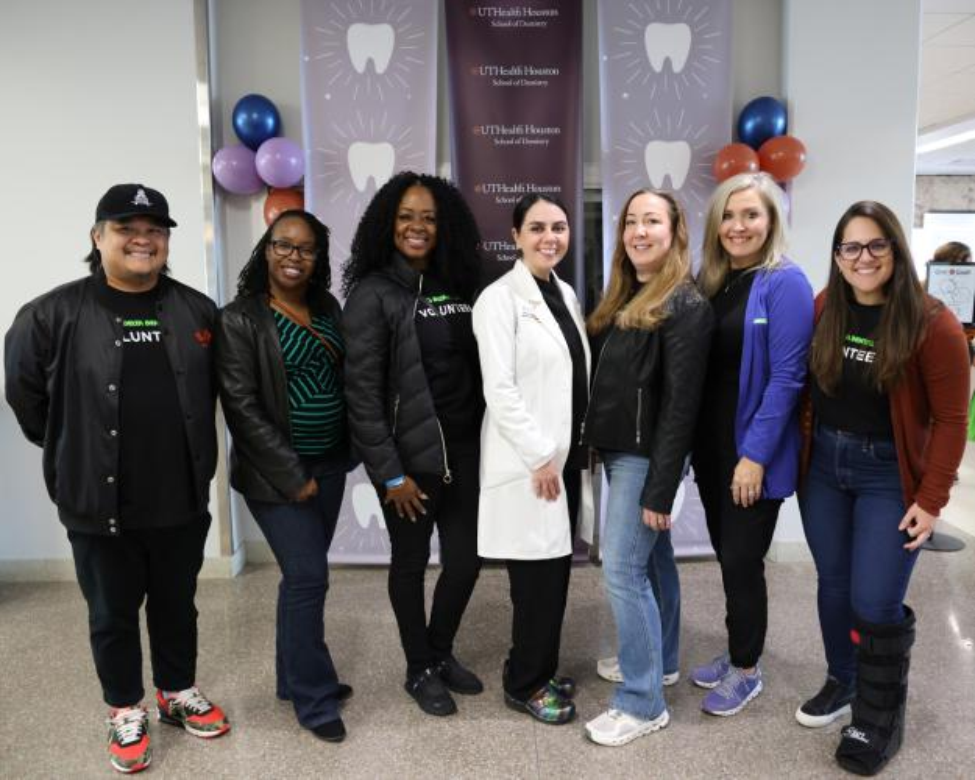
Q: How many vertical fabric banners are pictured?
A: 3